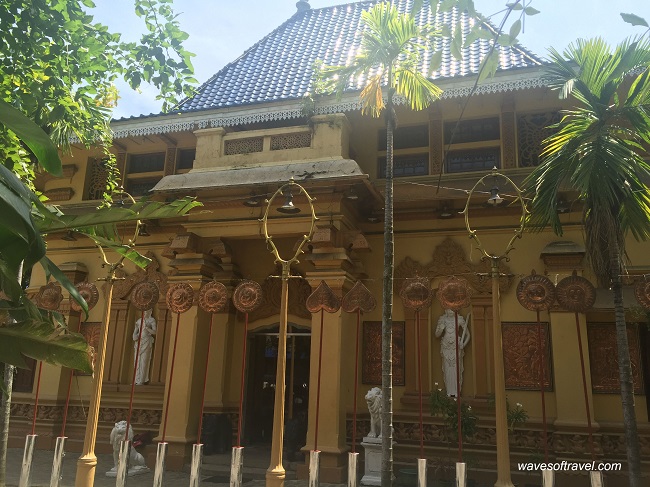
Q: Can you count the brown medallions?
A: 13